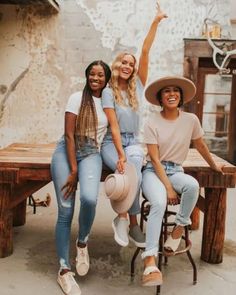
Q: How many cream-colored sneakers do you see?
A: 2